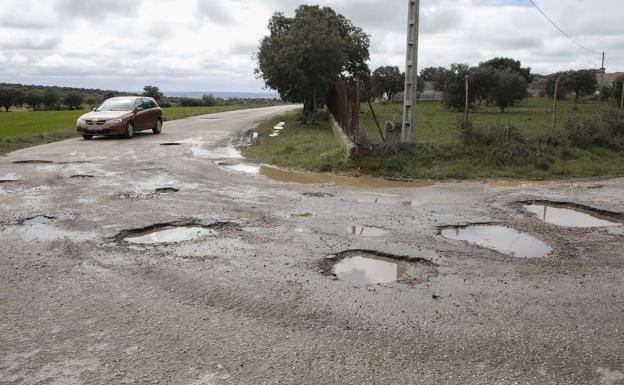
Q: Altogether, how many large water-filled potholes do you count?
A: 4